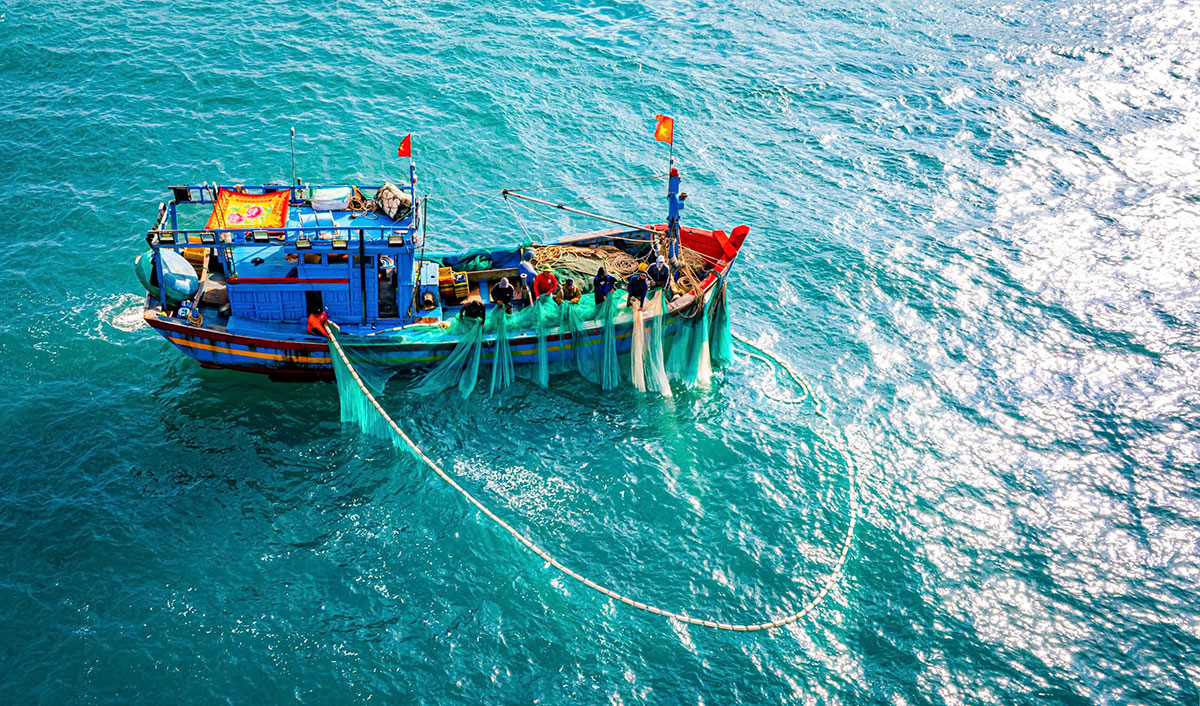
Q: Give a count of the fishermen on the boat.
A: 8